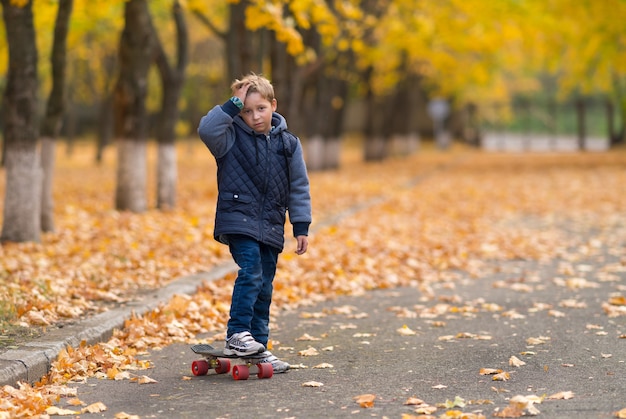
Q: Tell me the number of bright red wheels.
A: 4